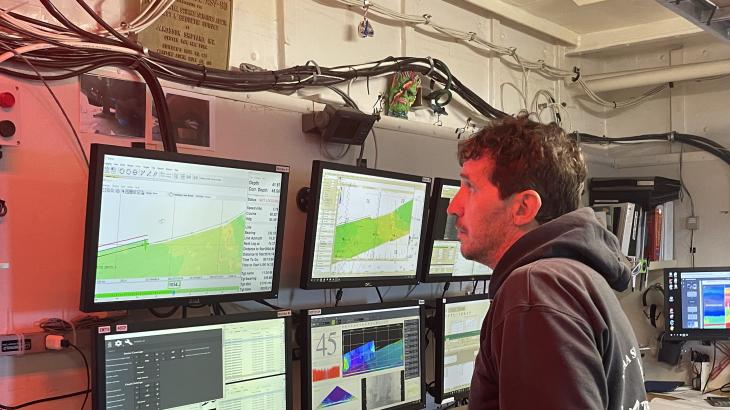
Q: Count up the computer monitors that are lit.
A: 7